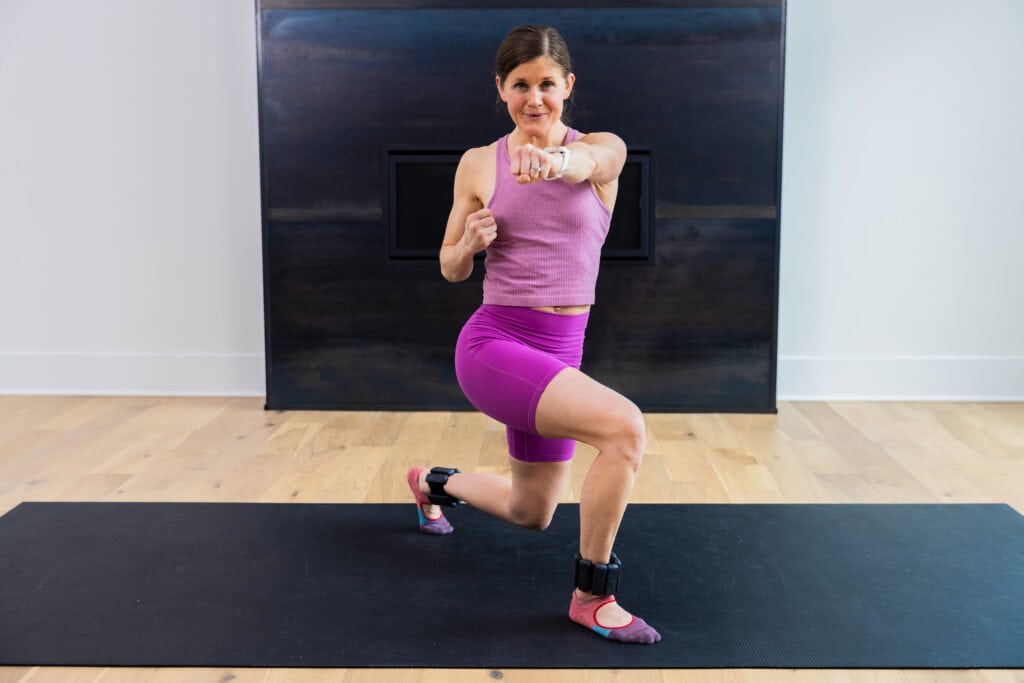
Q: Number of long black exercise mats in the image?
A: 1